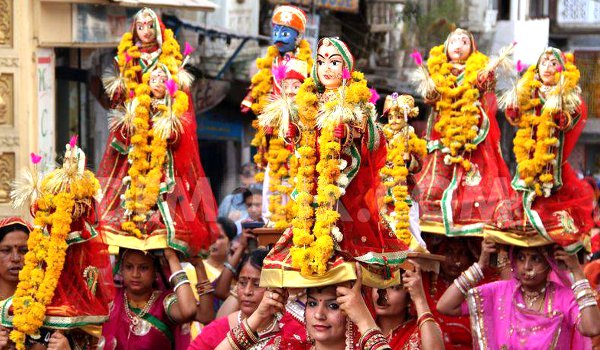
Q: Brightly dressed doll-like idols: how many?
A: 9